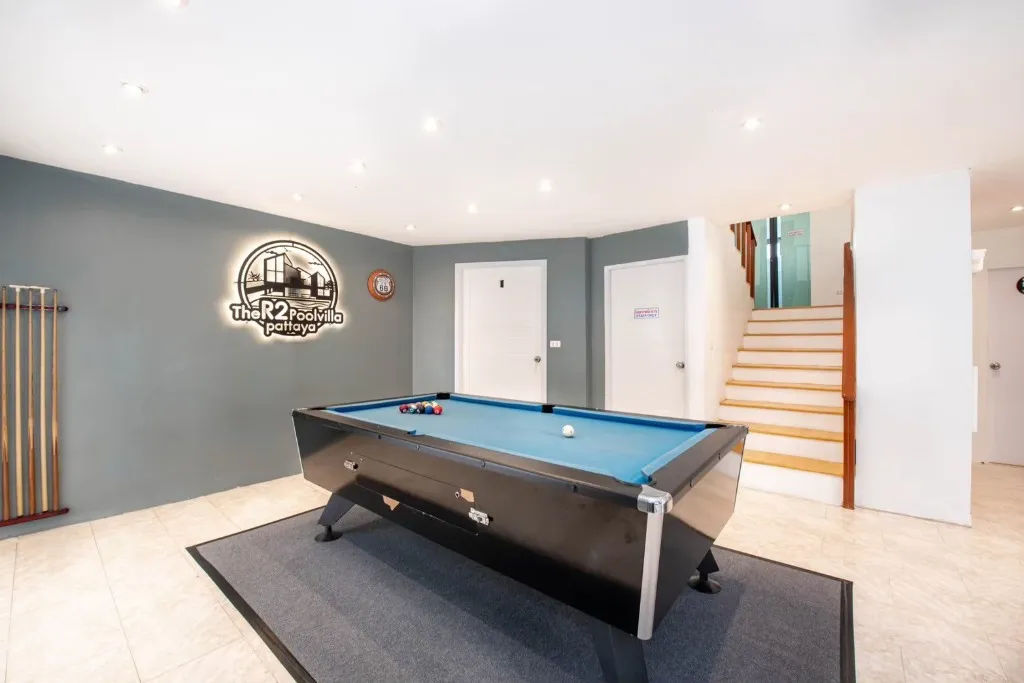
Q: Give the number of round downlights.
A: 12